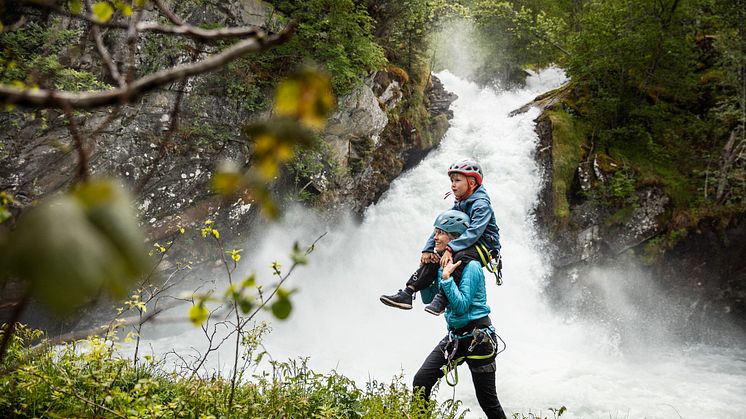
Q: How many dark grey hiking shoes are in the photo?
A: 2